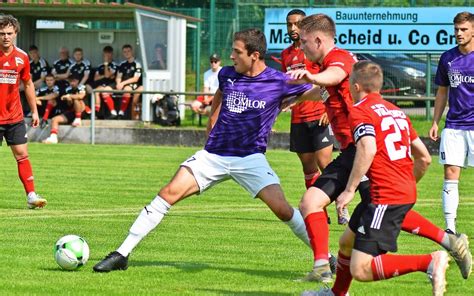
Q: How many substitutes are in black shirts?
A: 7